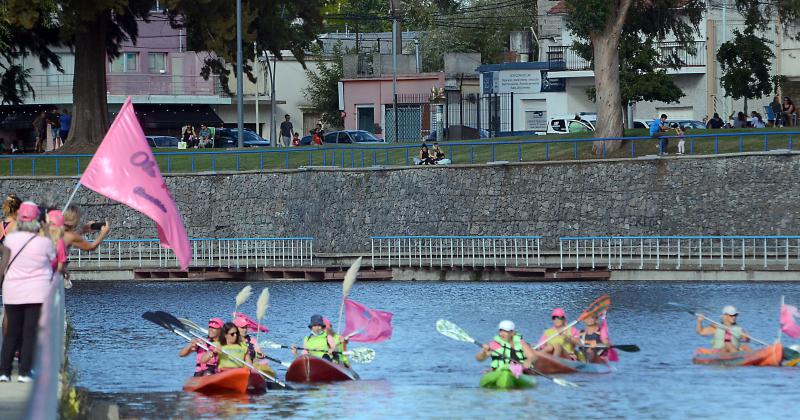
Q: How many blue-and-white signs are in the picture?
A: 1